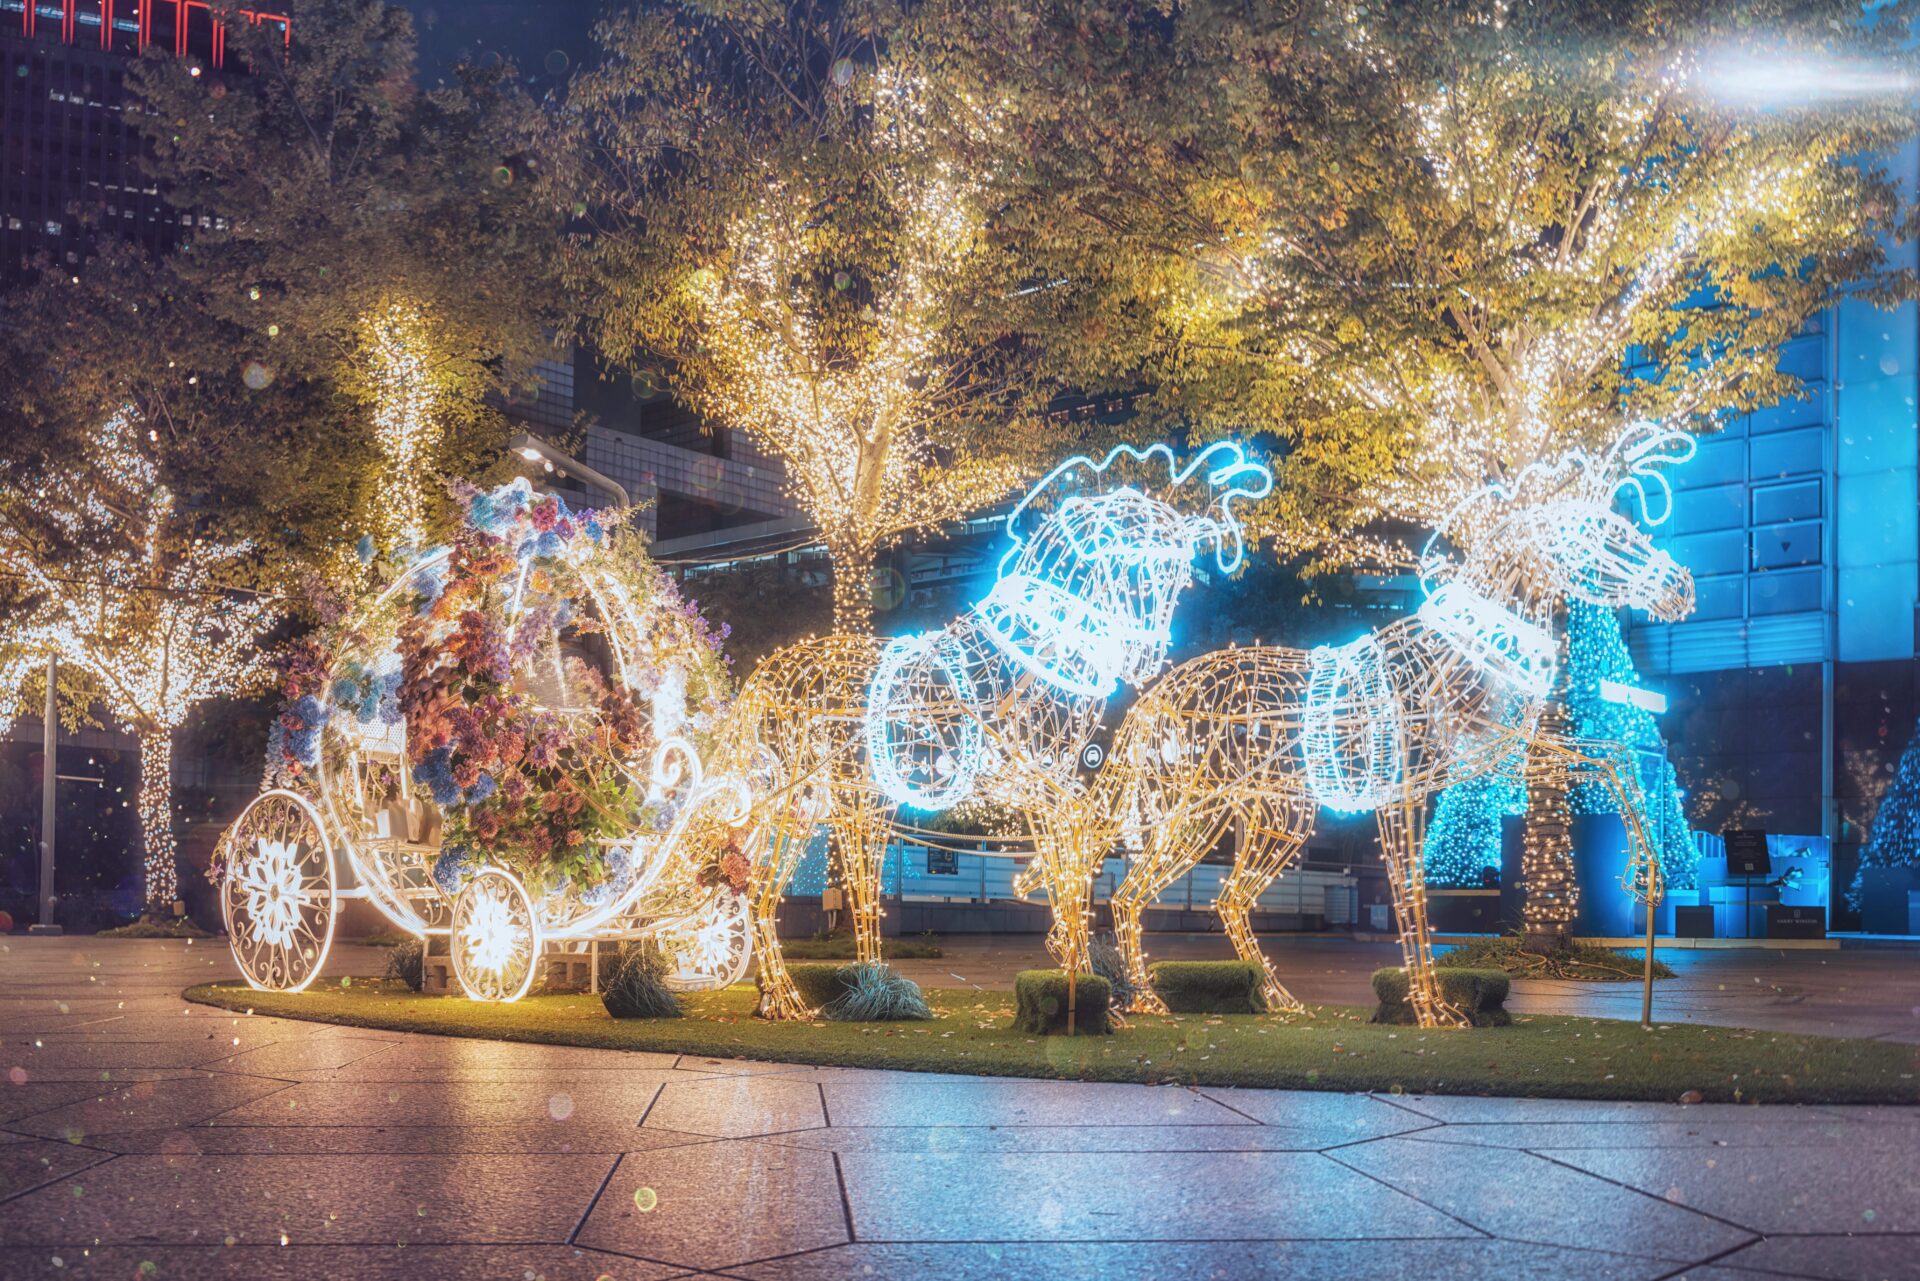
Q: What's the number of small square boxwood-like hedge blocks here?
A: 4